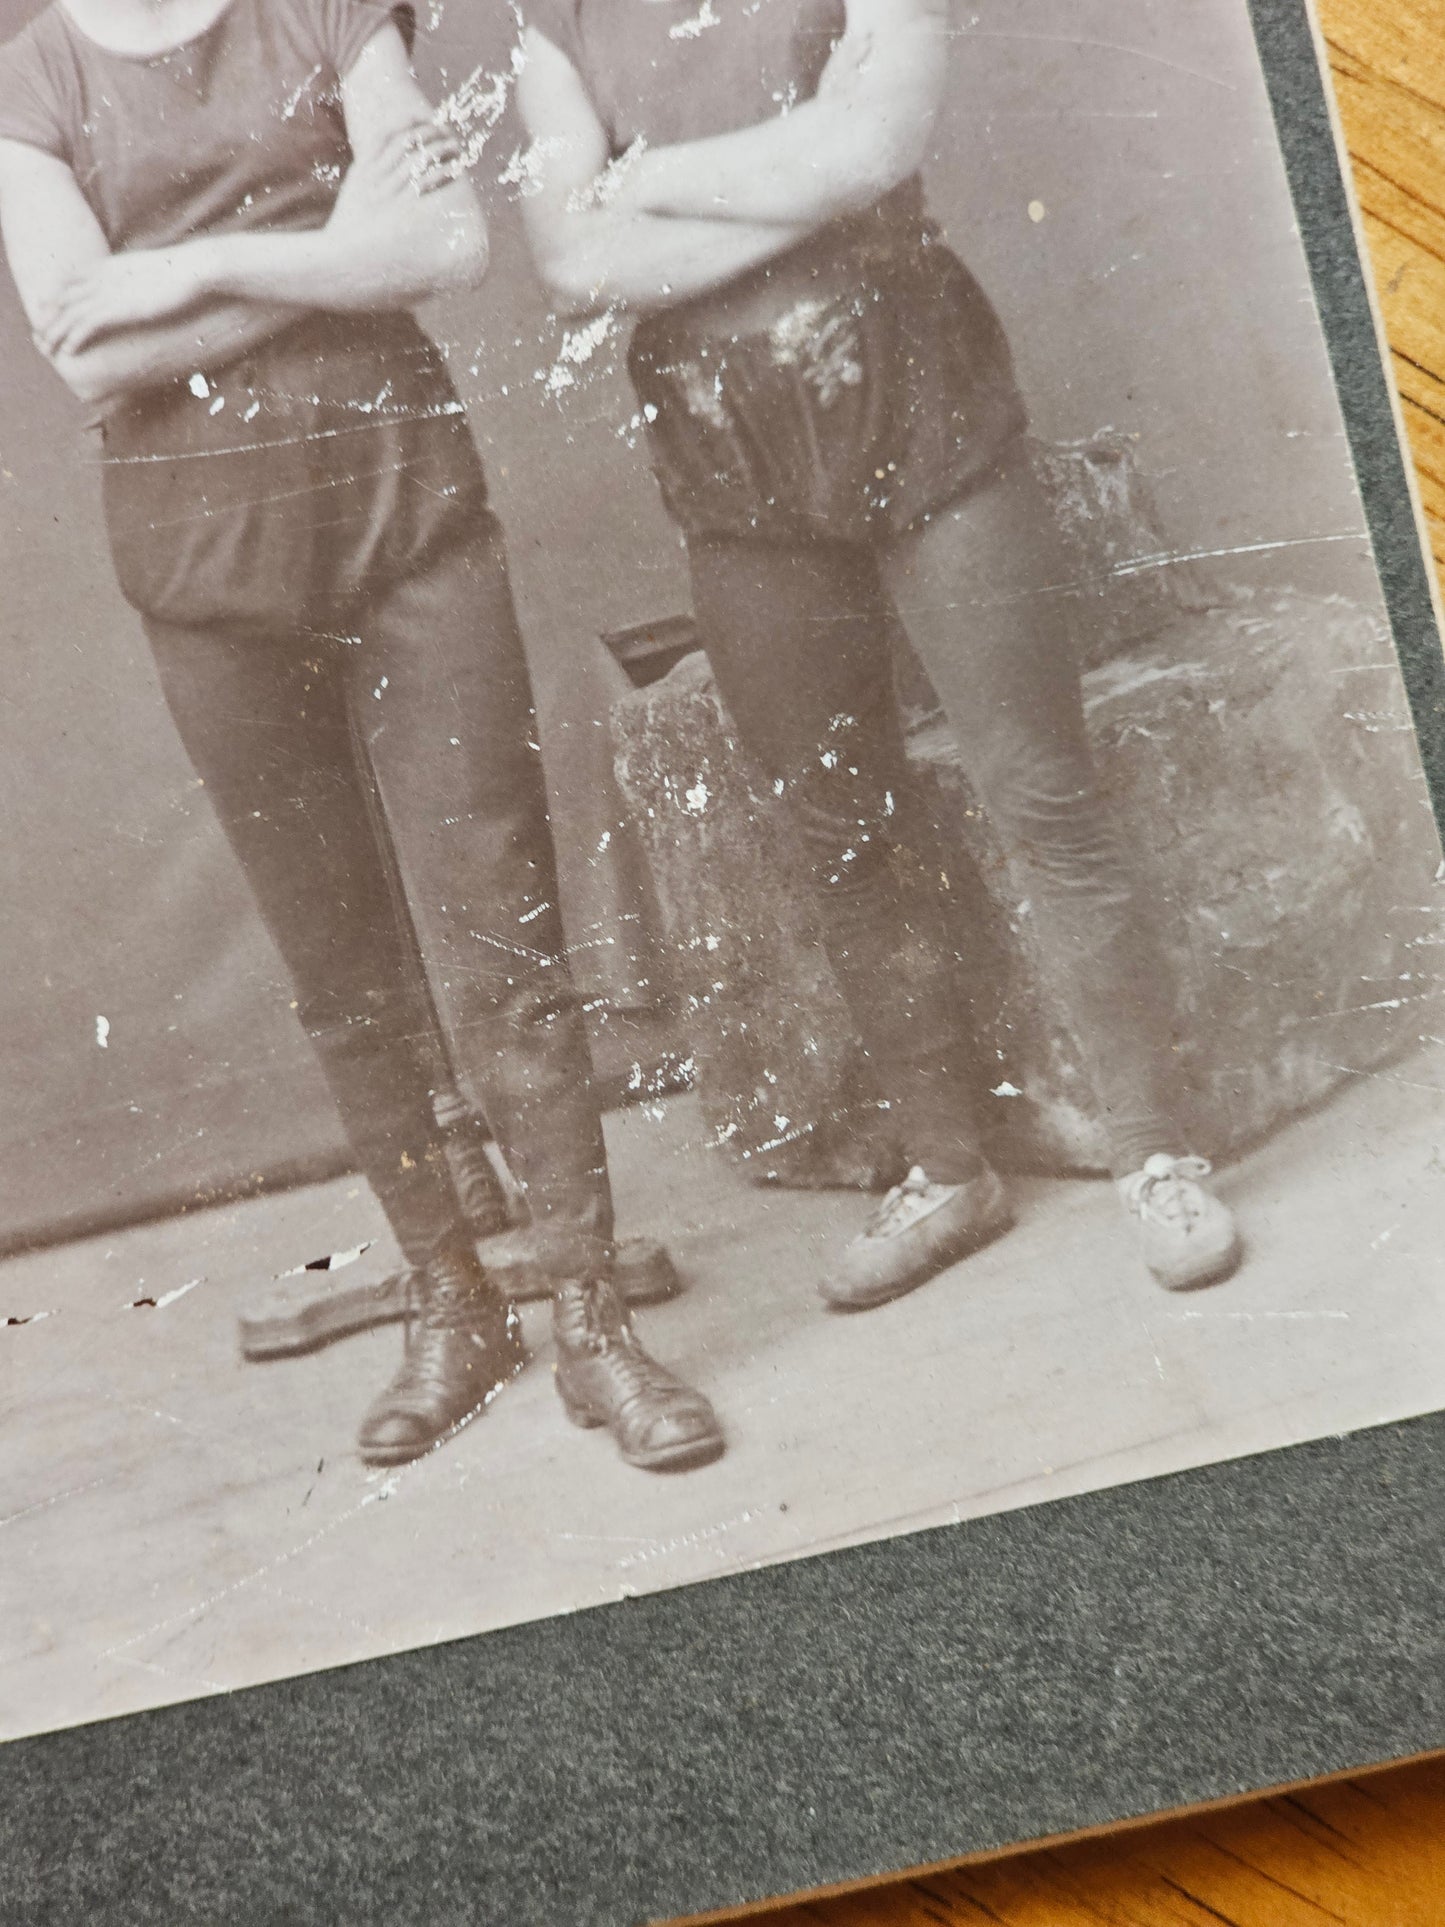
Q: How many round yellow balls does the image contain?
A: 0